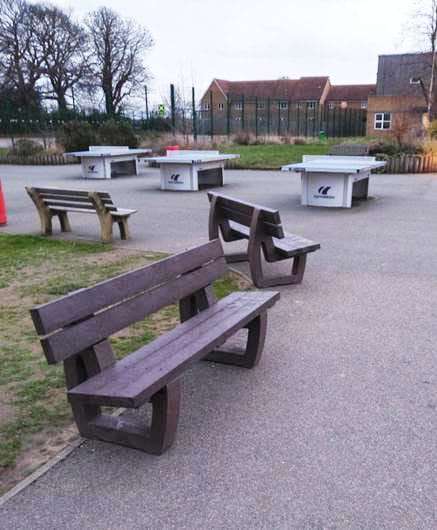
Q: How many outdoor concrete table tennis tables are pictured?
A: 3